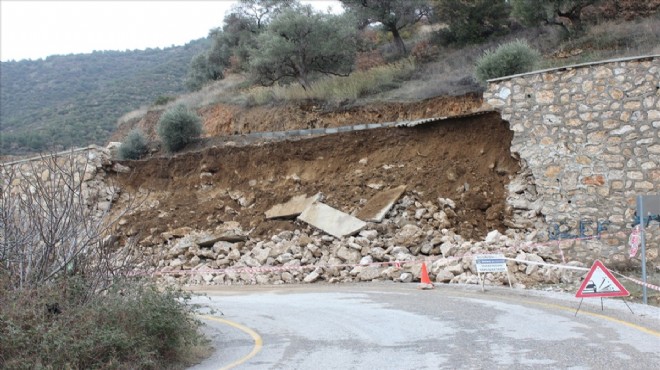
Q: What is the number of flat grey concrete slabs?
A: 3